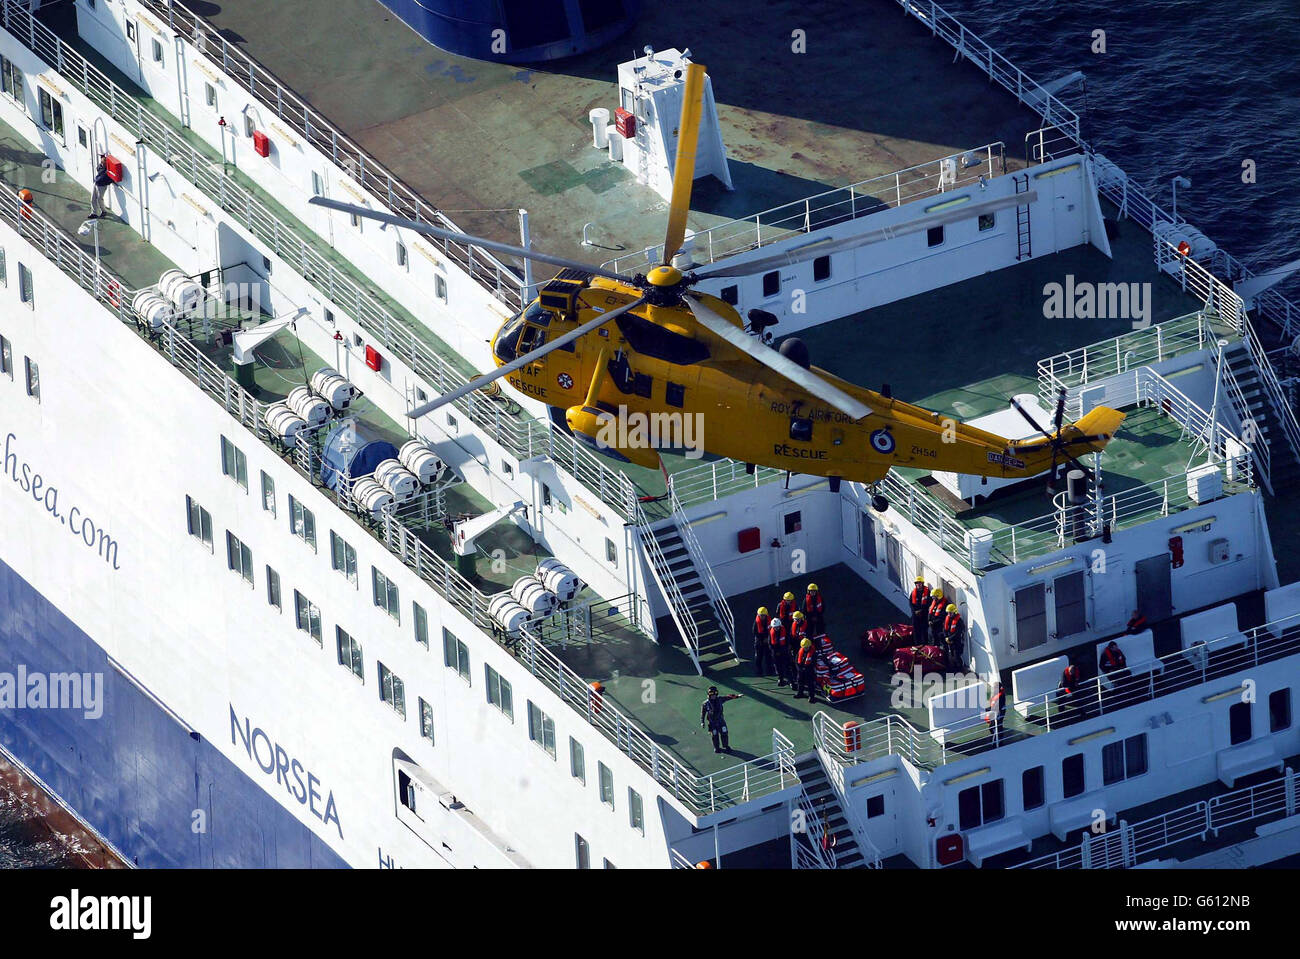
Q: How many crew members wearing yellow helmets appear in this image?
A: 8